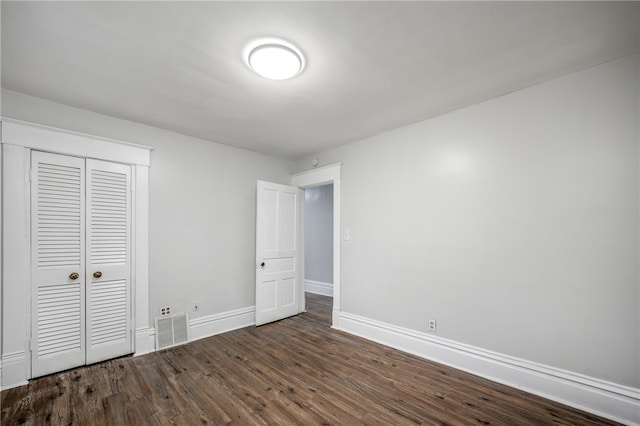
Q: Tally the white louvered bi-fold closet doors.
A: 2